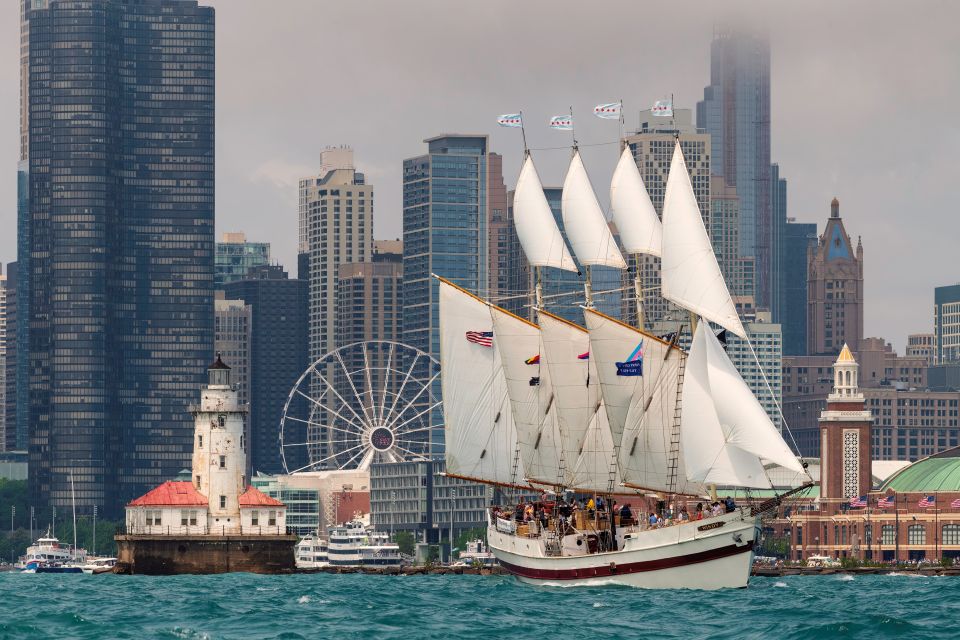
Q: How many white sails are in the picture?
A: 10